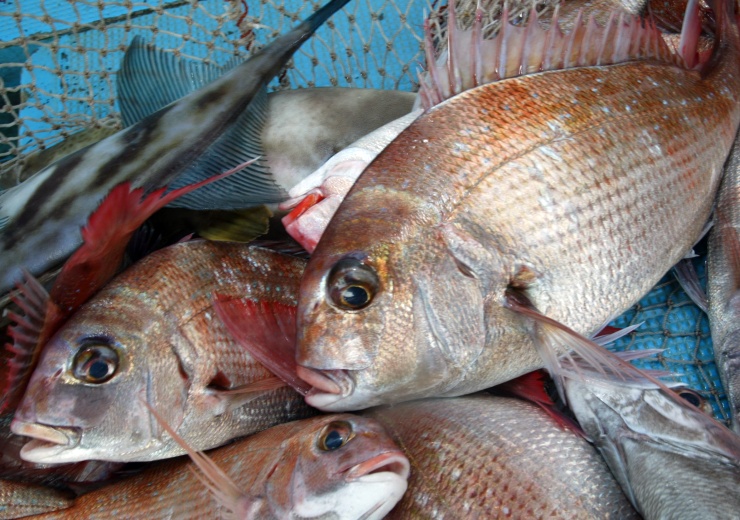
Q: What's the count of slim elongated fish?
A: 1